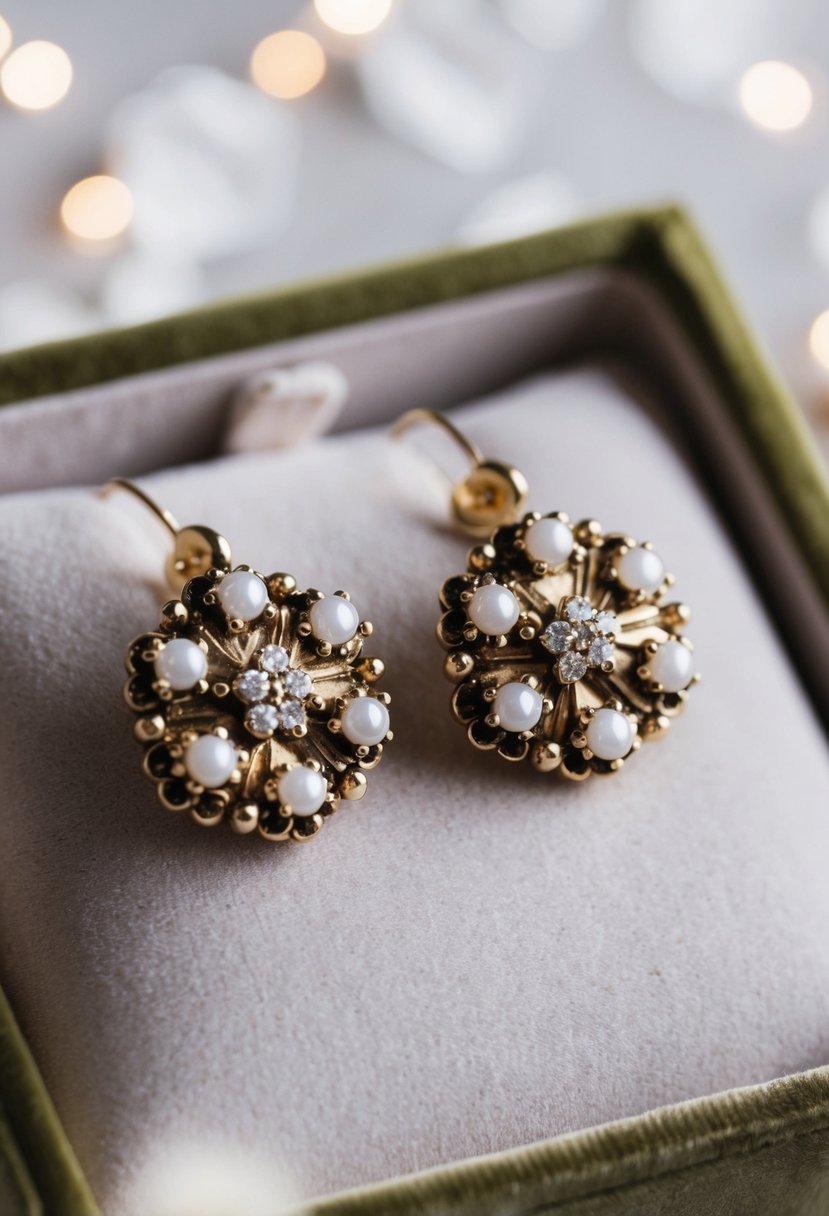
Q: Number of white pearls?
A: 12